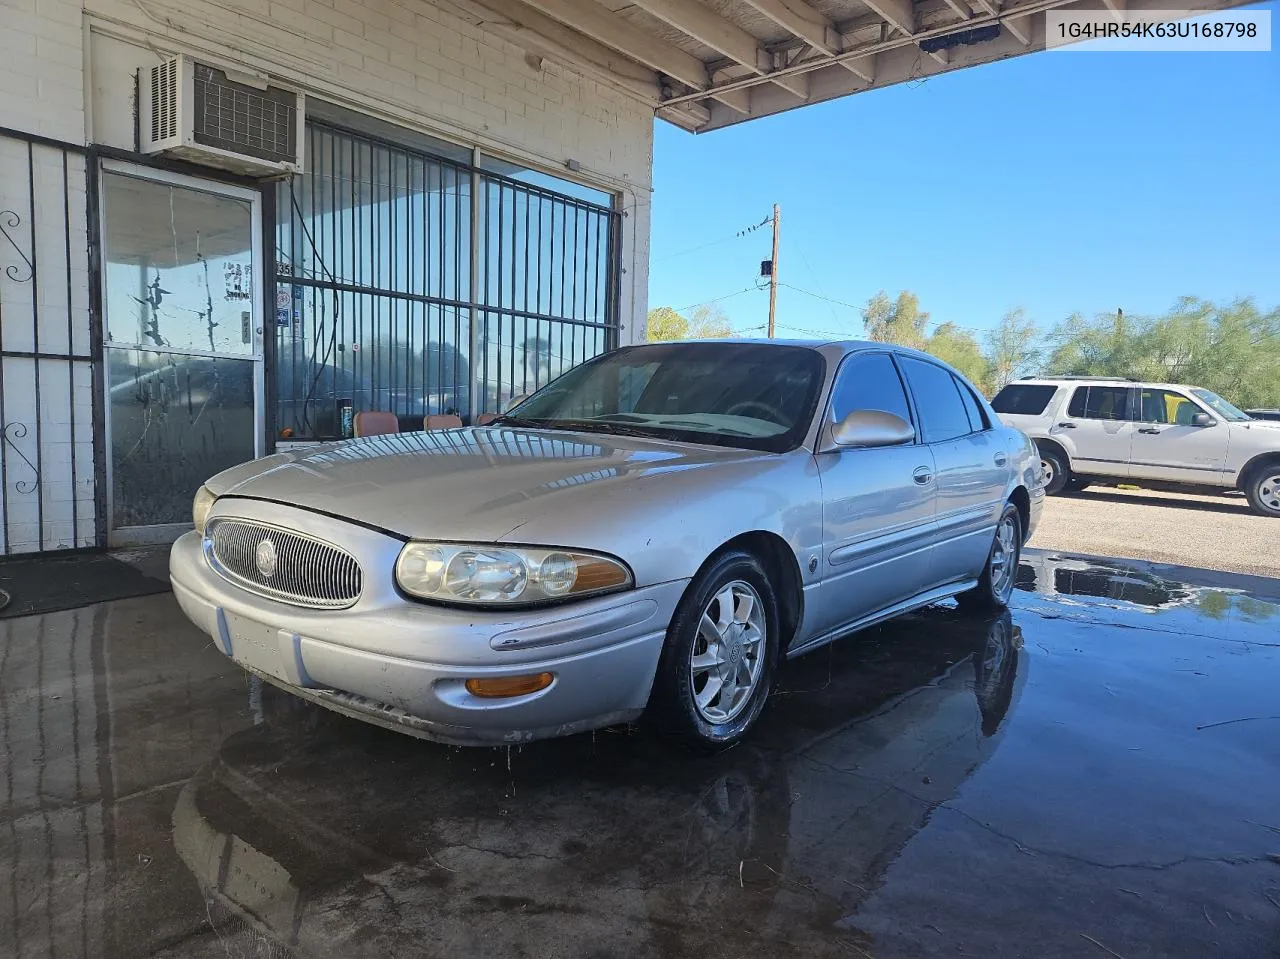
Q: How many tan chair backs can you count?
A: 3